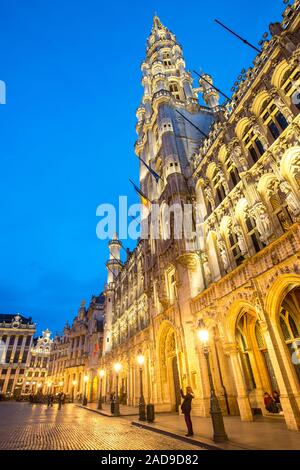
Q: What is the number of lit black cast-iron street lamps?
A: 5